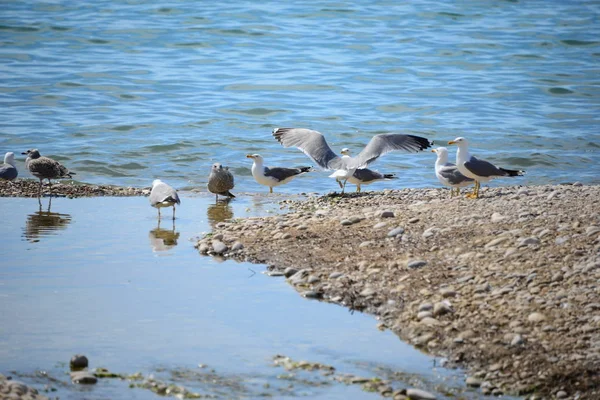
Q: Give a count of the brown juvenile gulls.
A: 2